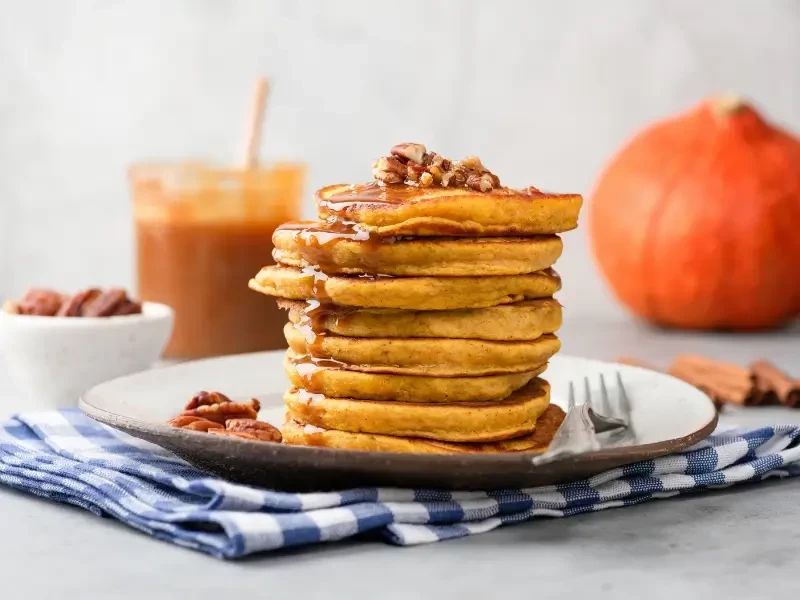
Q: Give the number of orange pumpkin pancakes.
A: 8